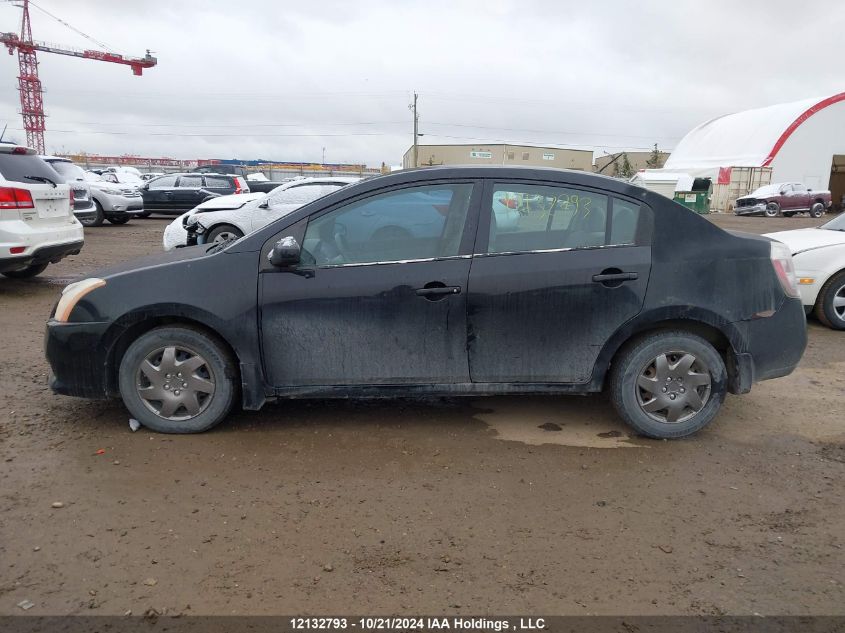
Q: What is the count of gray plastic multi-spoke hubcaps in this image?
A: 2